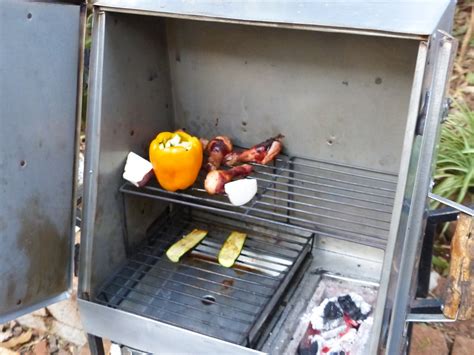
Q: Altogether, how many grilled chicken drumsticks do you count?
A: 3